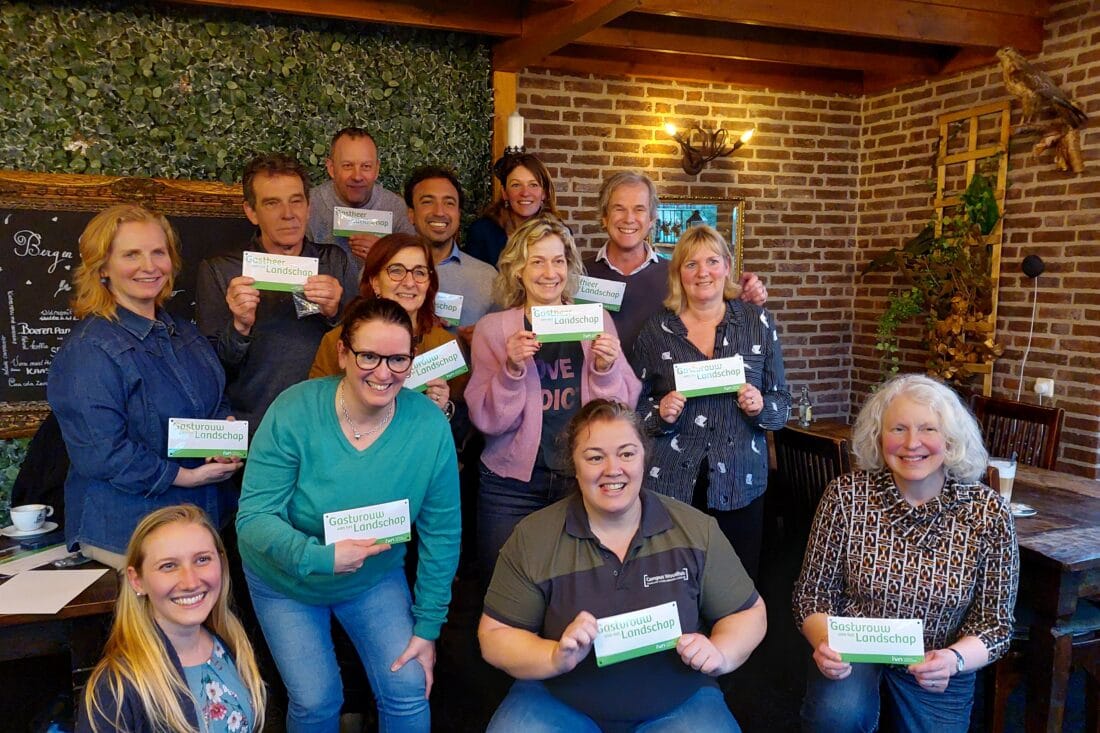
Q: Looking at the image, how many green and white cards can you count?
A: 11